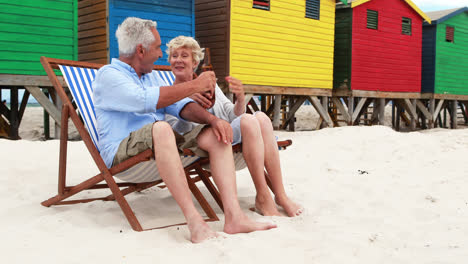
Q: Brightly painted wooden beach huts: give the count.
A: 5